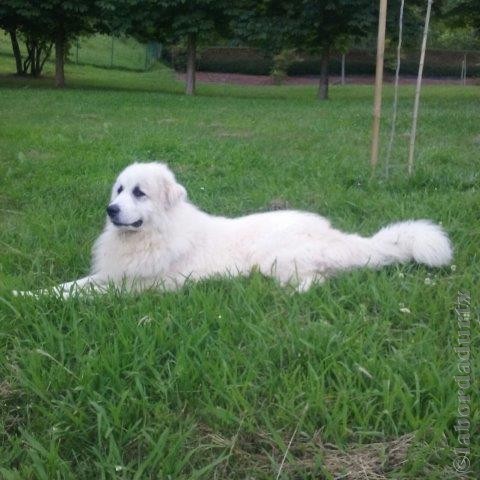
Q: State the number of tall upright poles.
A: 3